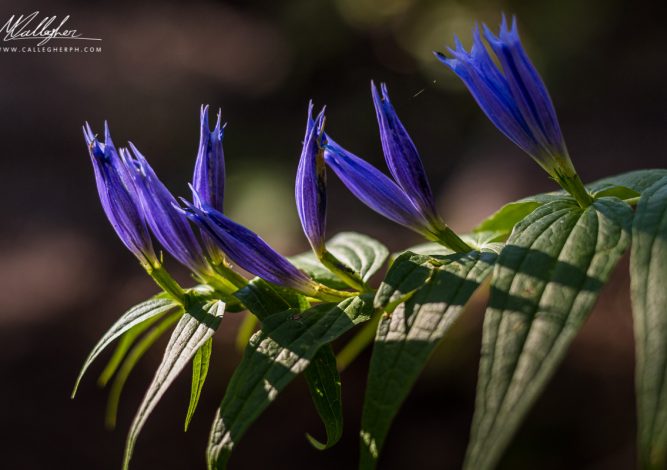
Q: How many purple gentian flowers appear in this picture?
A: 9